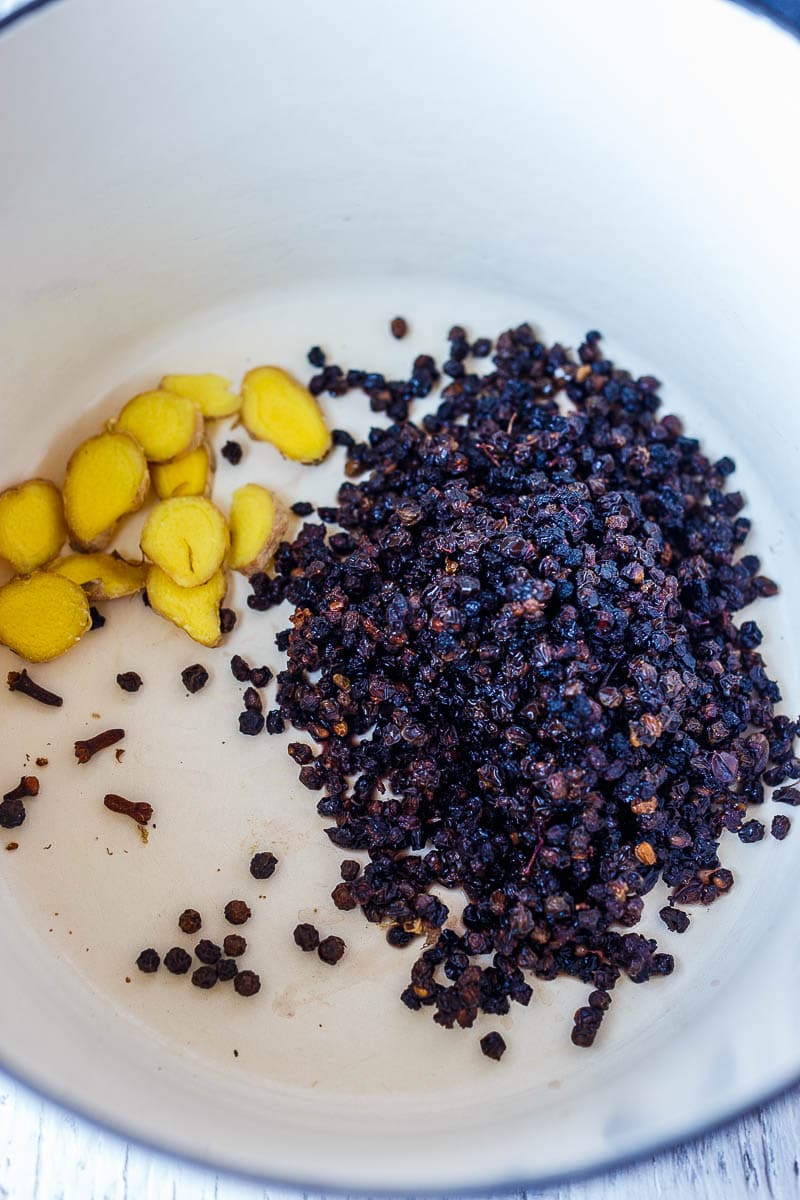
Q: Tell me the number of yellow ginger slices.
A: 11